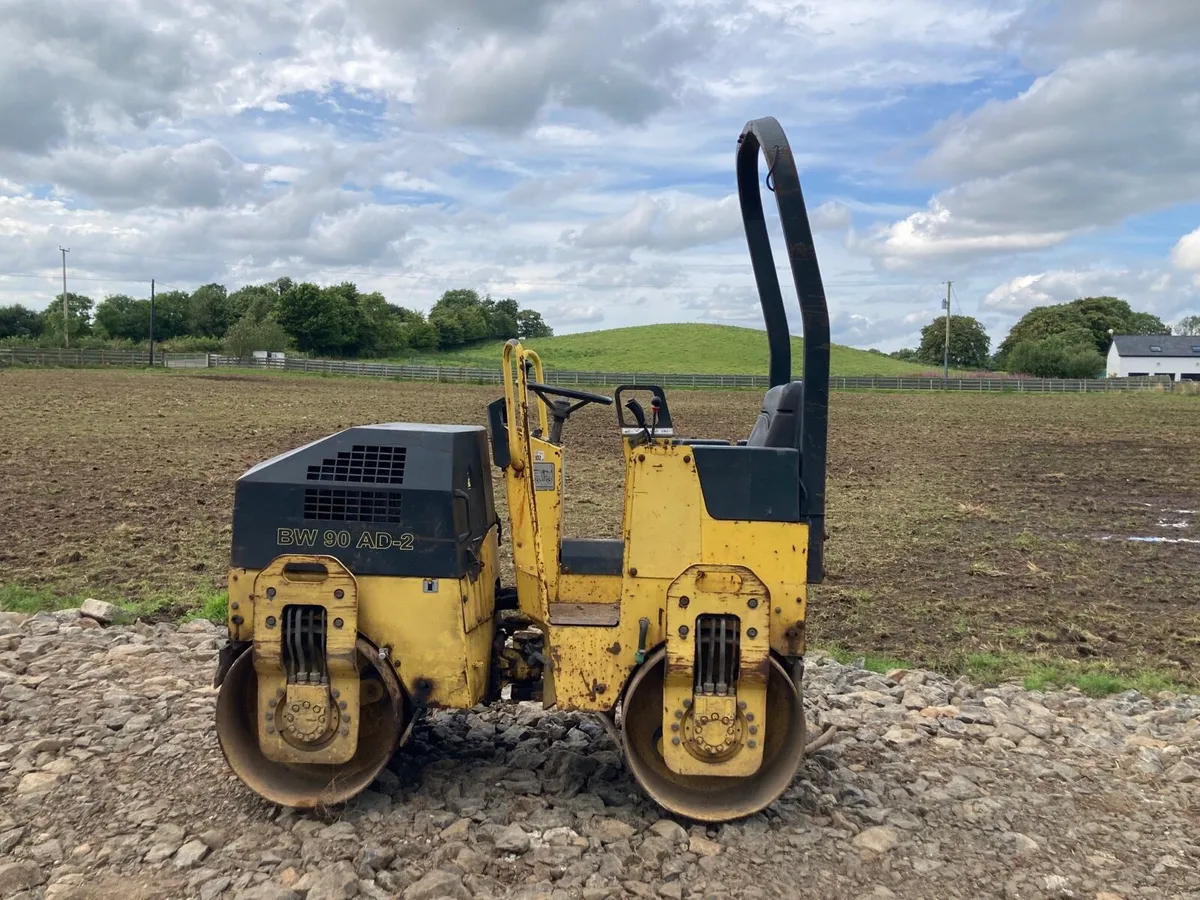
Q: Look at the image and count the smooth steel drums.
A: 2